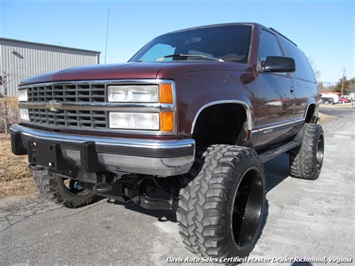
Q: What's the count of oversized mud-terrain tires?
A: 3